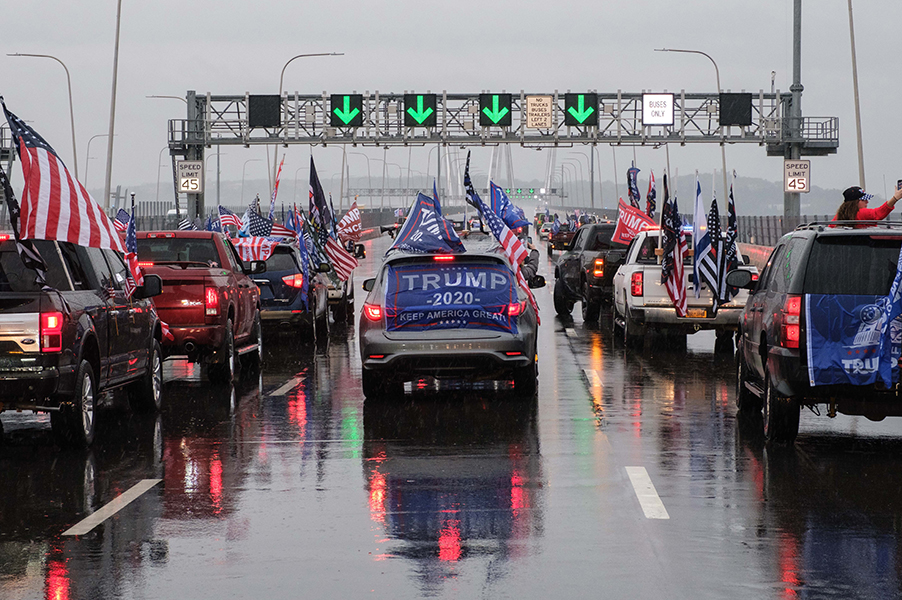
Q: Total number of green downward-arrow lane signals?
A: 4